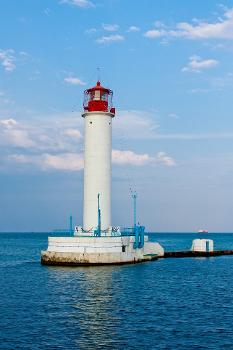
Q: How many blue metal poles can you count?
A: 3